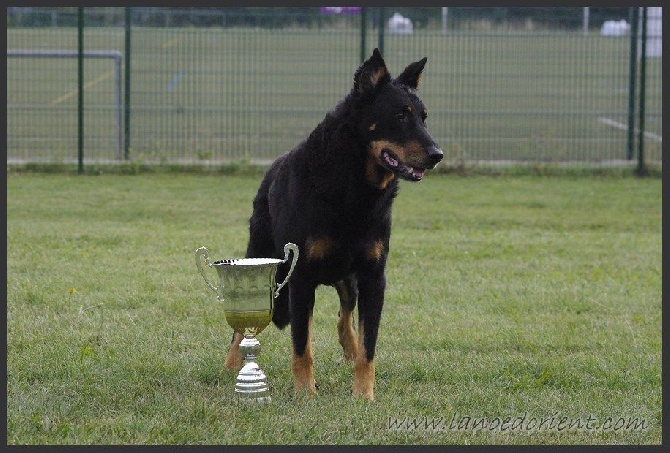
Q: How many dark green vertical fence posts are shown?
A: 6